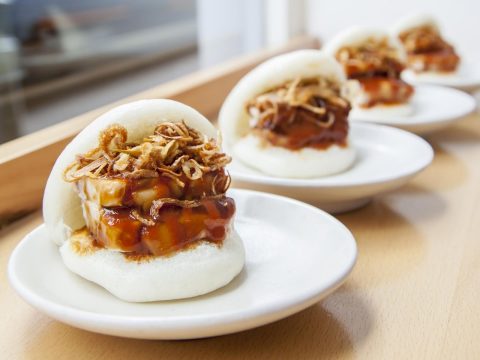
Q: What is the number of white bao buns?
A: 4